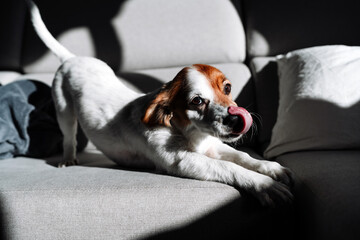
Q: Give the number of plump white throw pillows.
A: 1